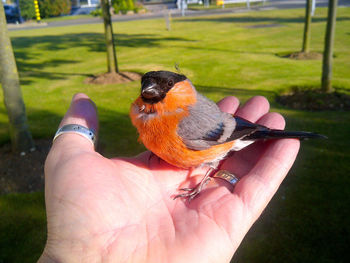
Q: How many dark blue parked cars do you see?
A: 1